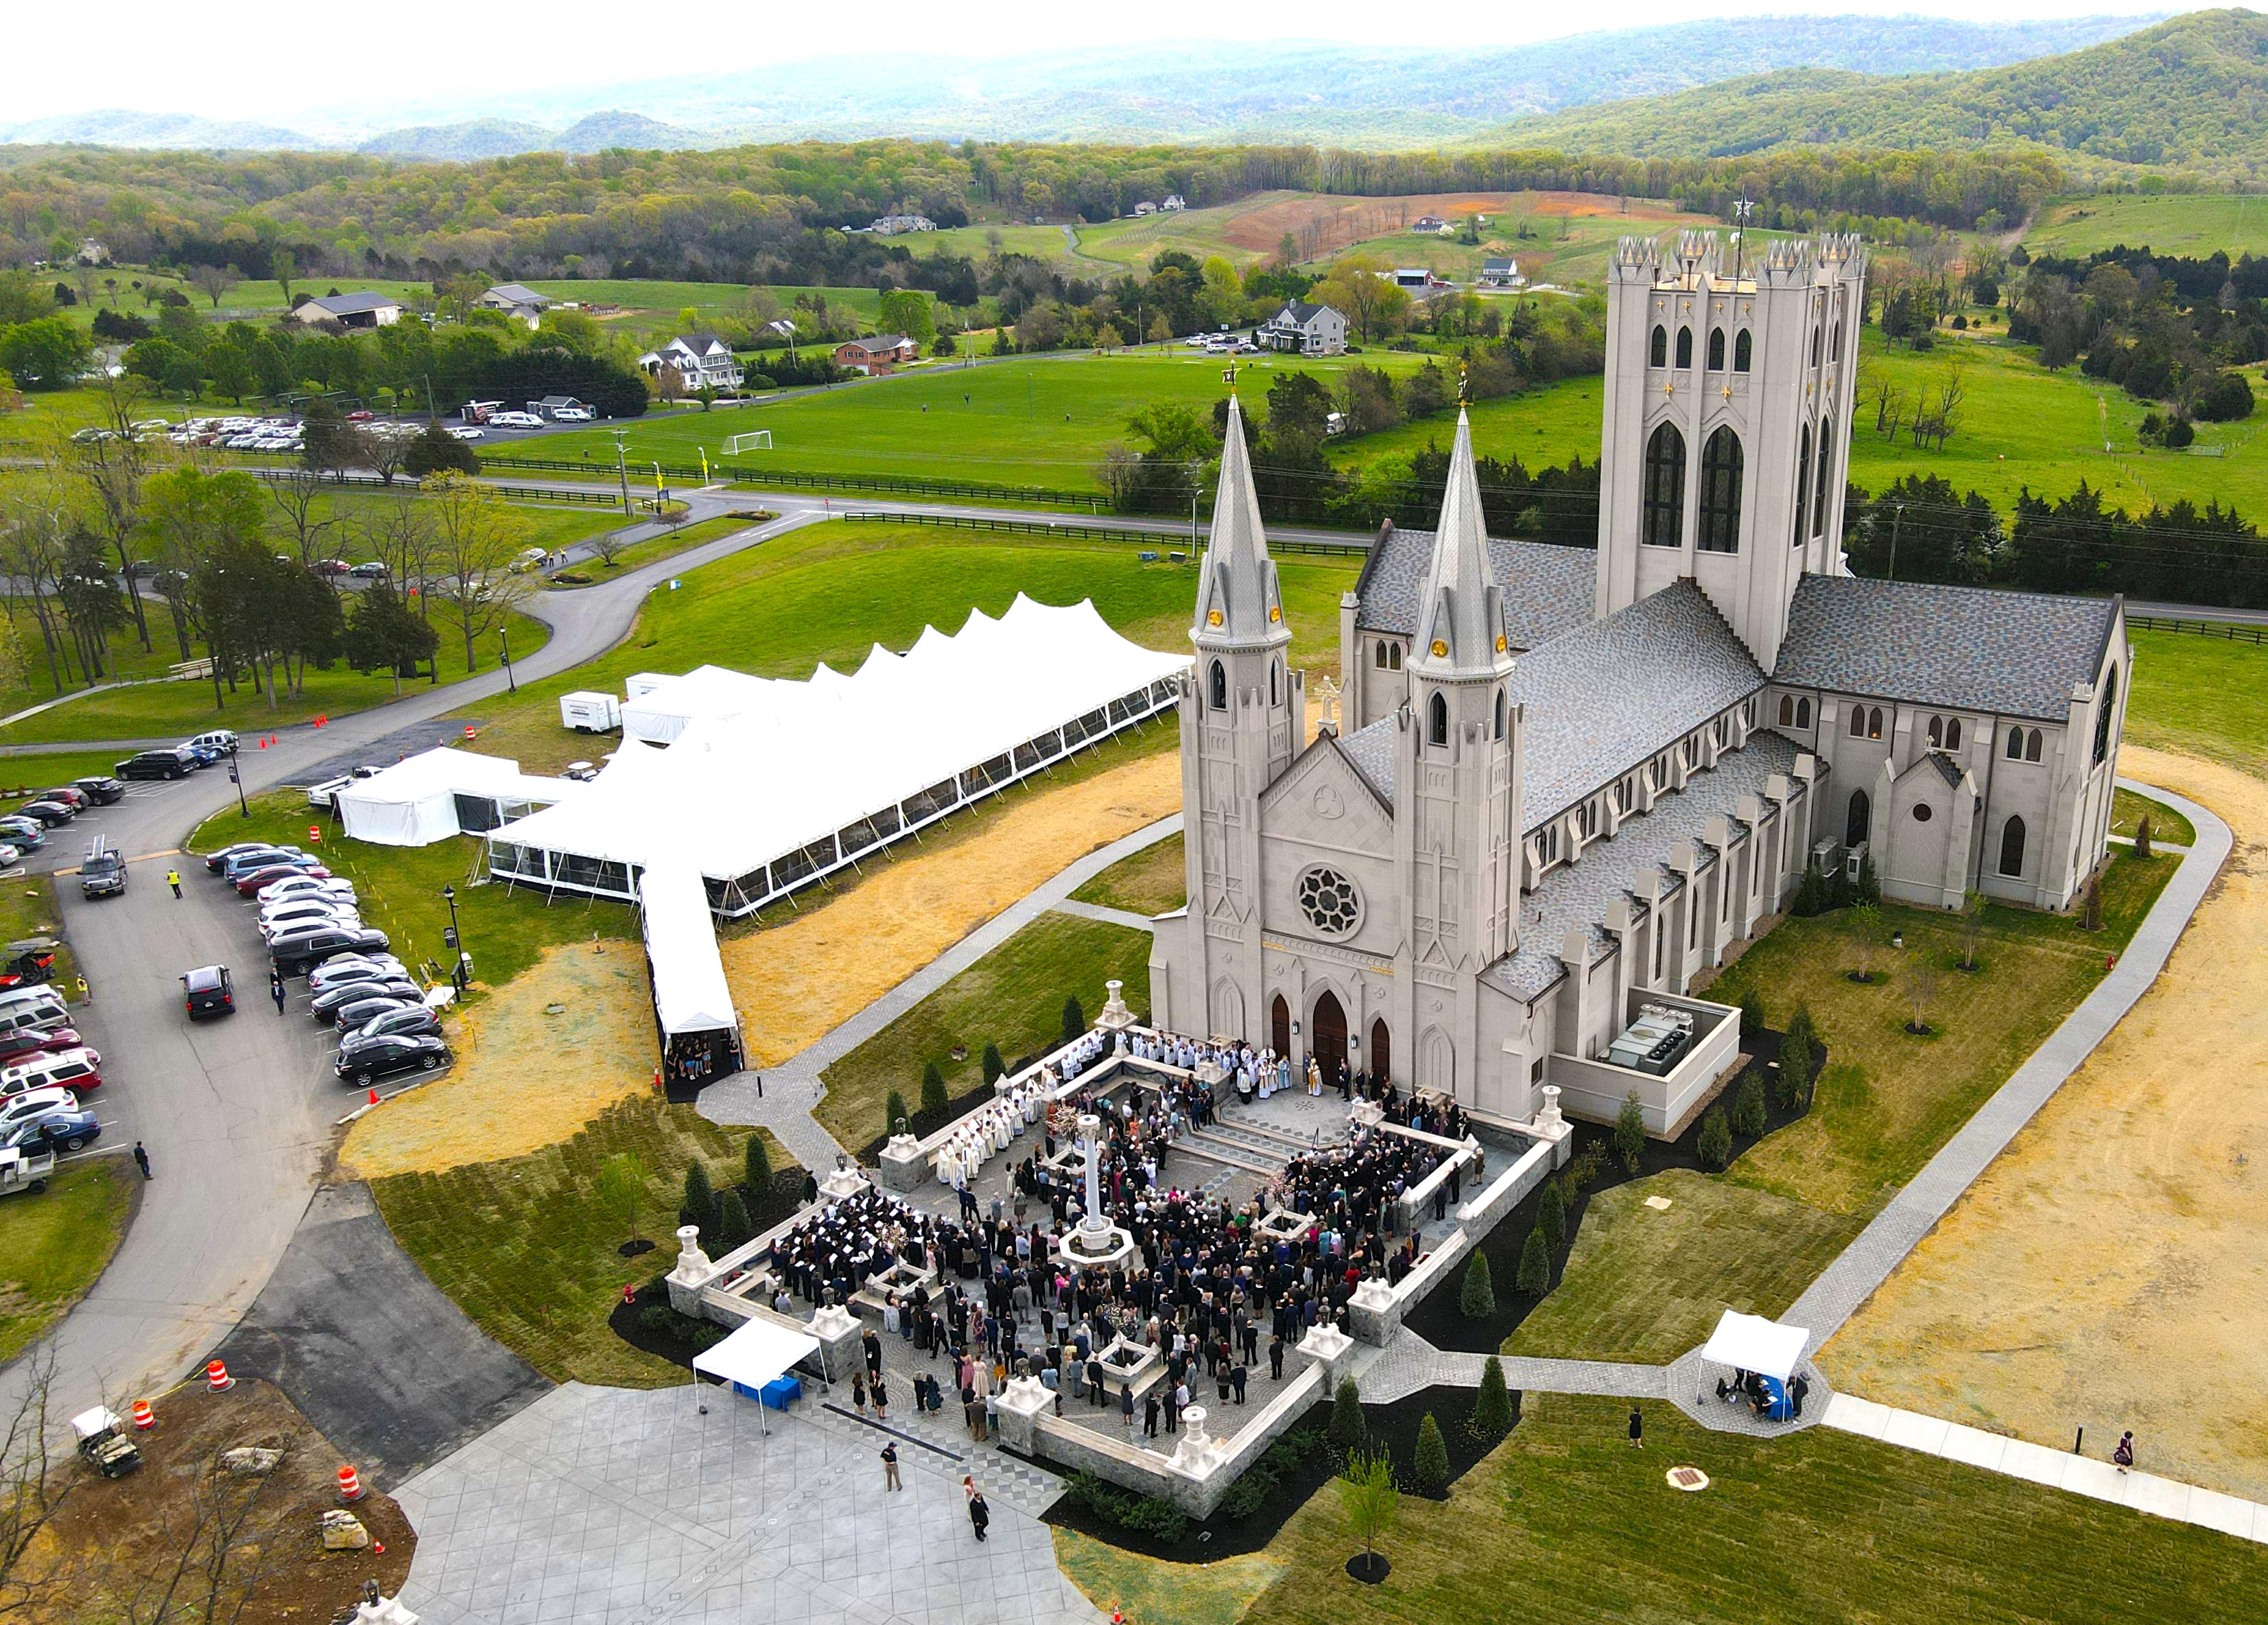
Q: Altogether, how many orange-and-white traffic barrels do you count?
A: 5